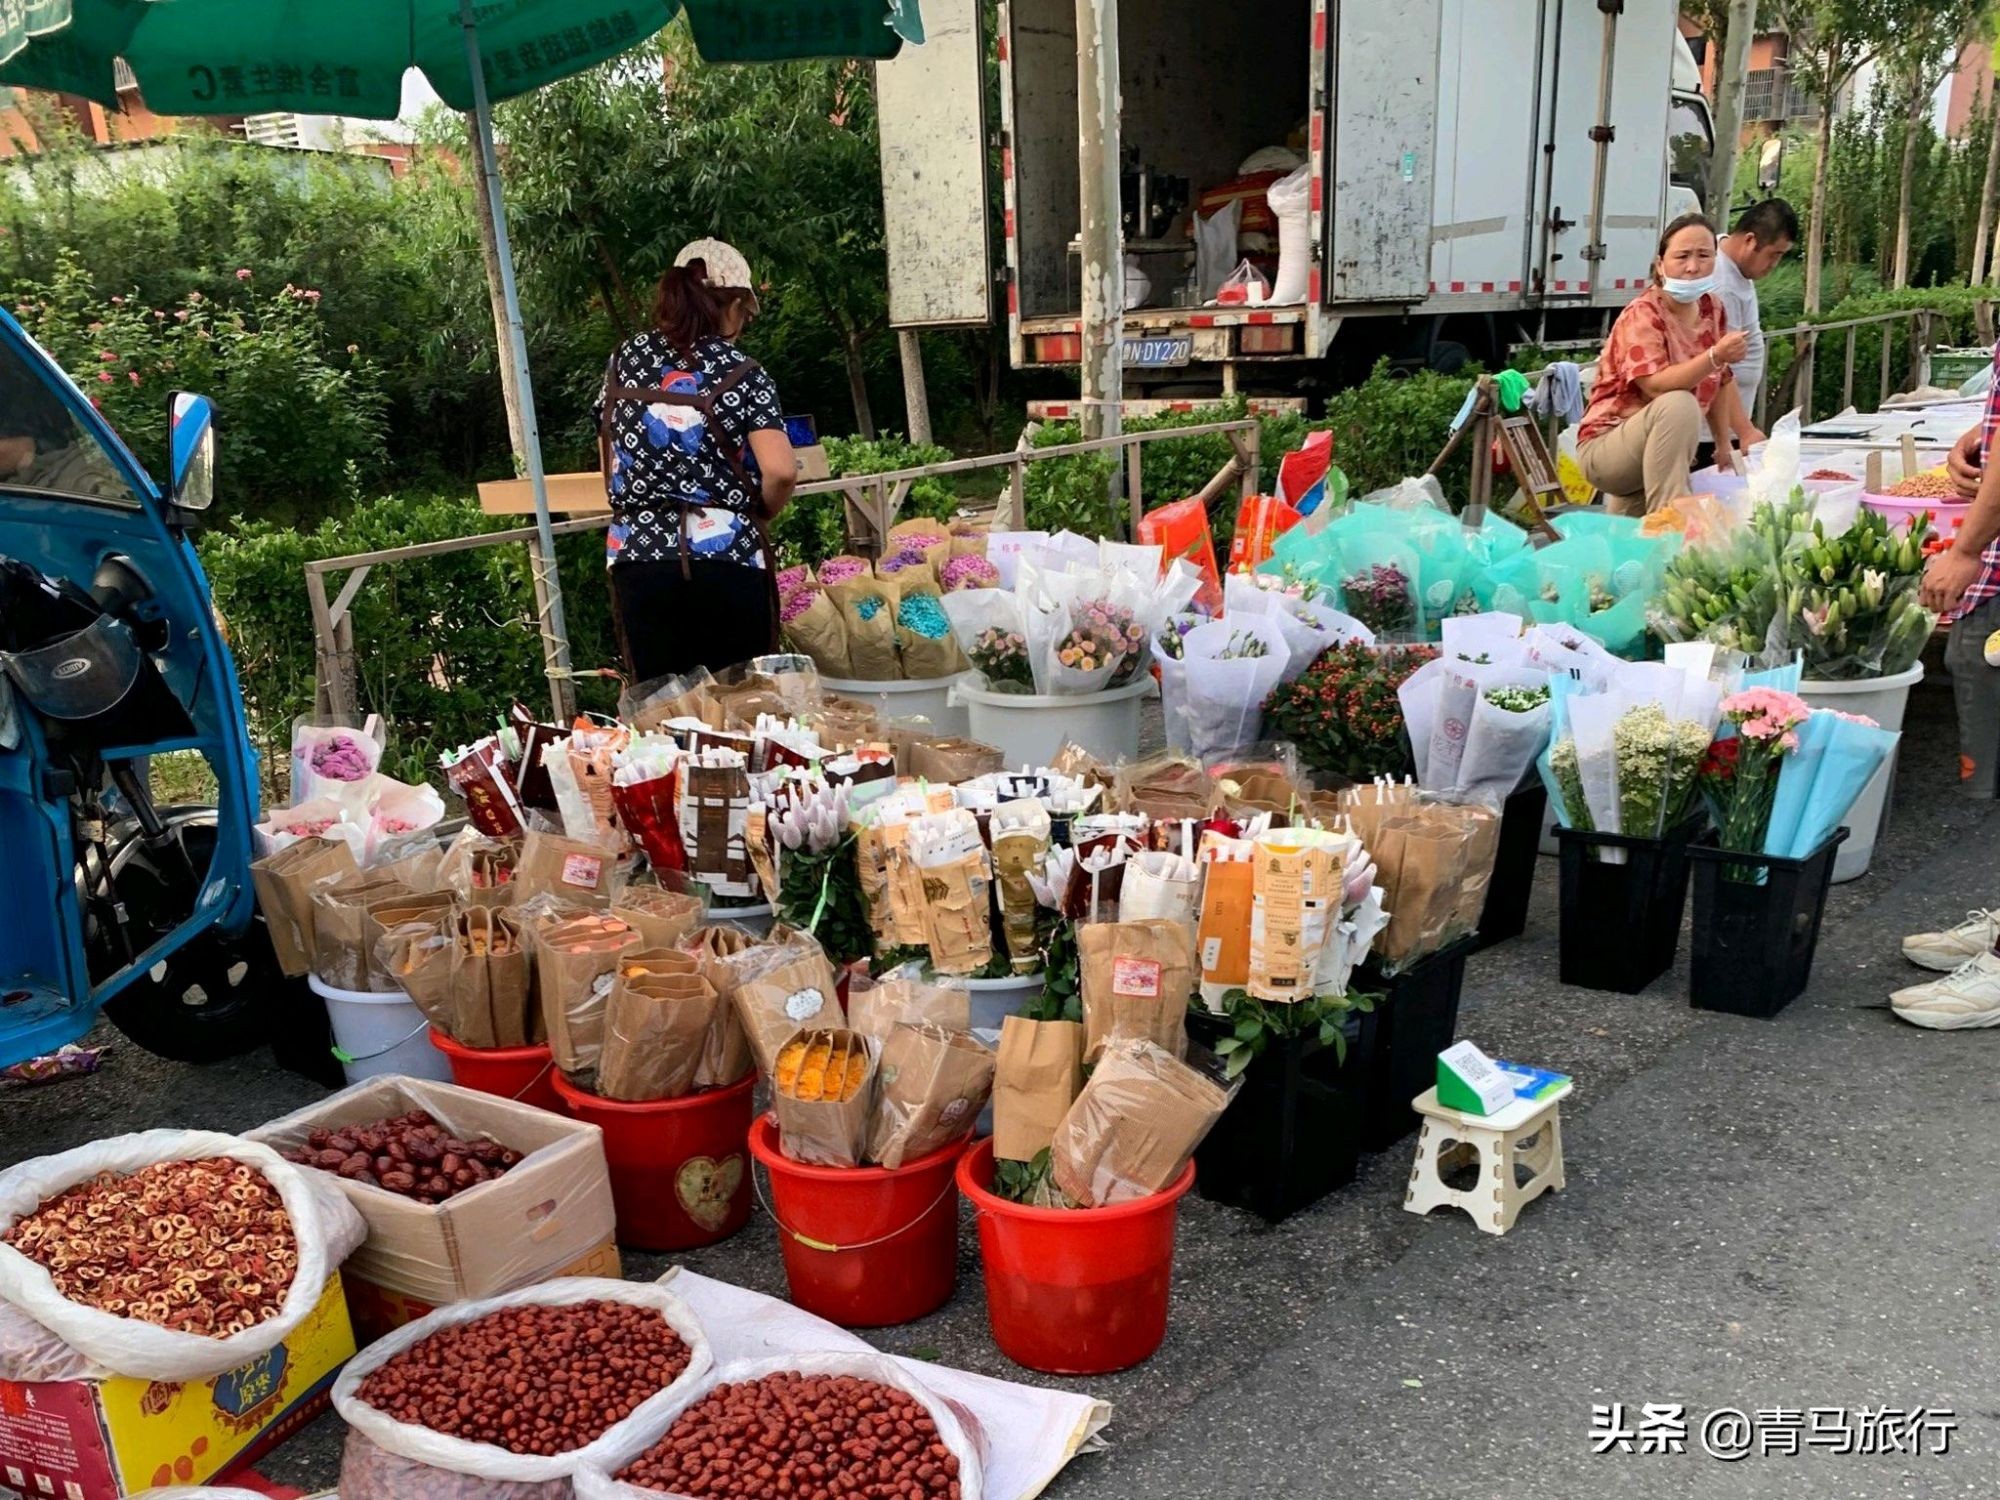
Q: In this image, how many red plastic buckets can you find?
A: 4